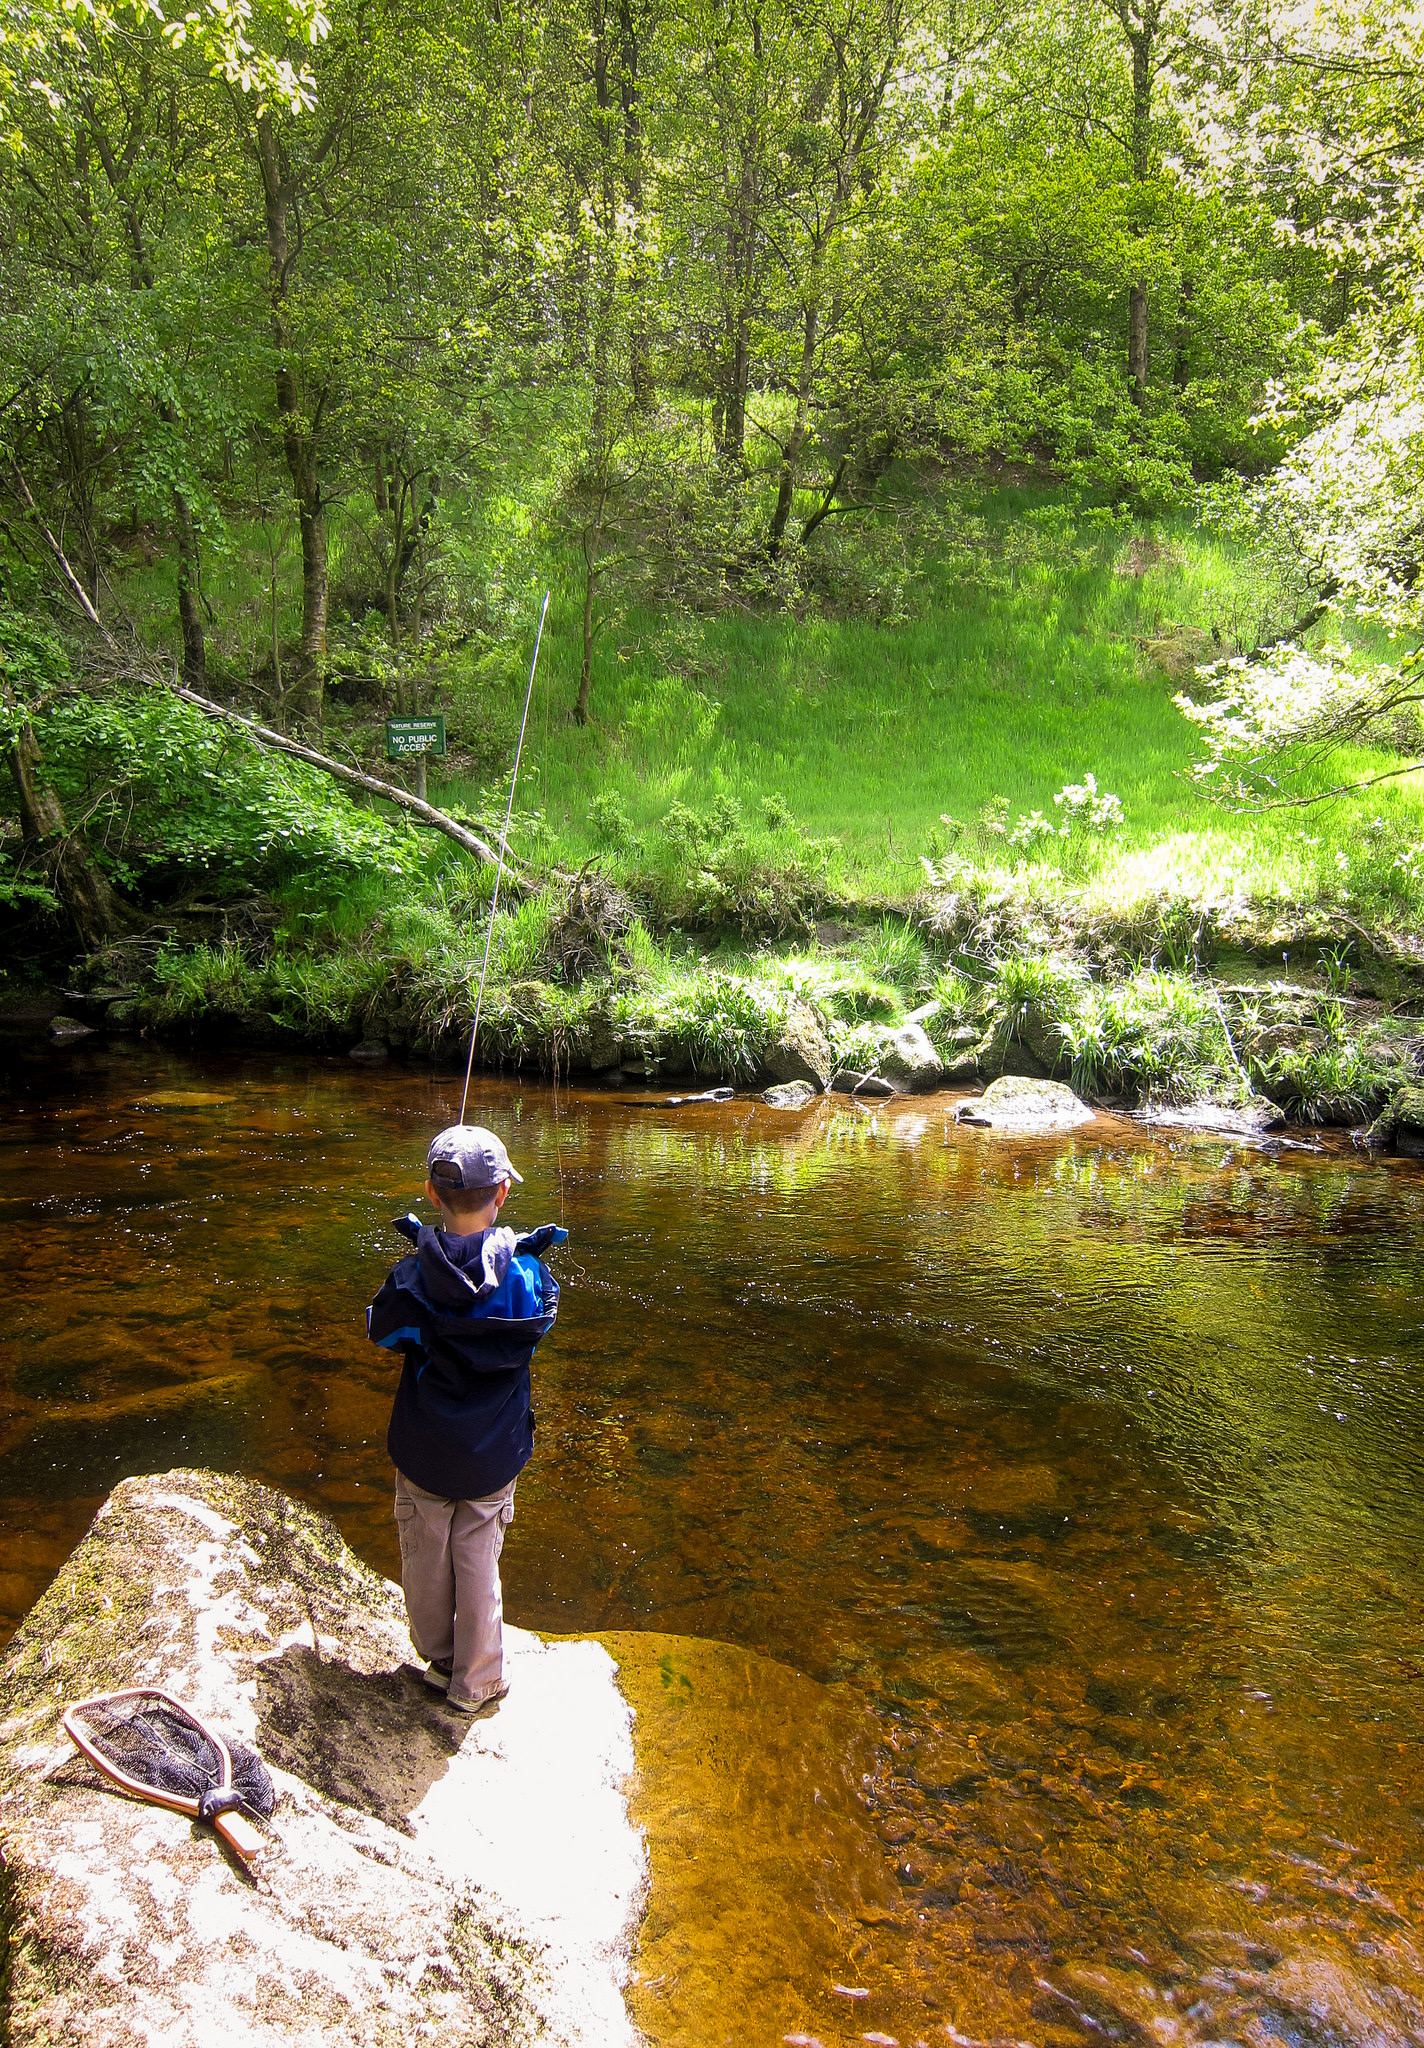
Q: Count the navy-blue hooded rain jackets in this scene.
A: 1